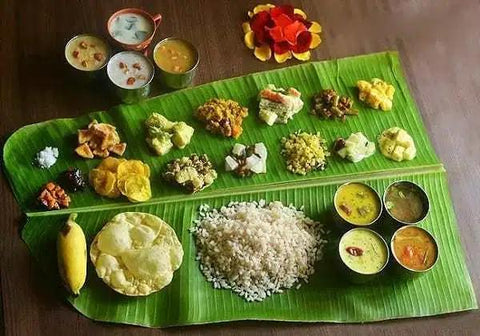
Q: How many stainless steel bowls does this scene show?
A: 7